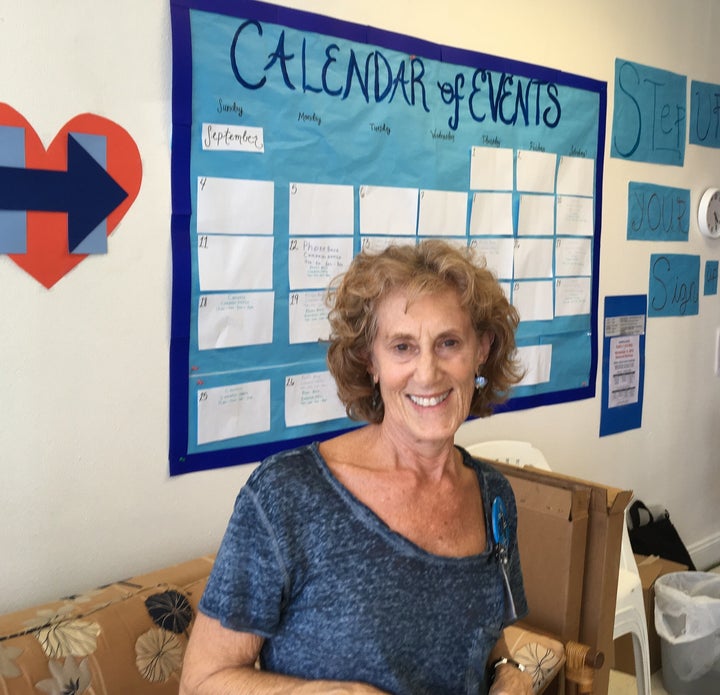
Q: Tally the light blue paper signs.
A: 5